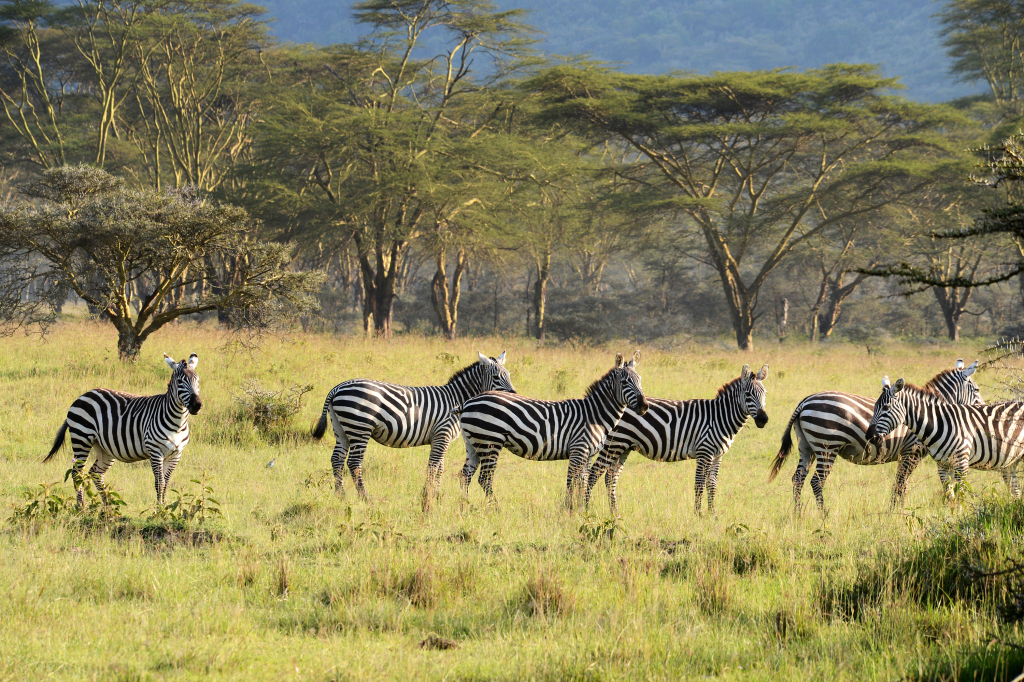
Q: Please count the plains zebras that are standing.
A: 6